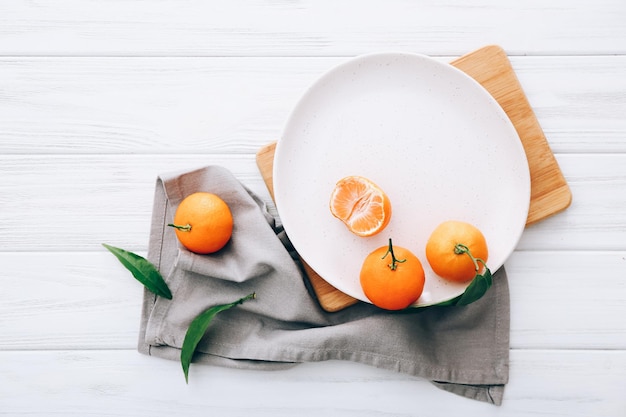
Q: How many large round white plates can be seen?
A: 1